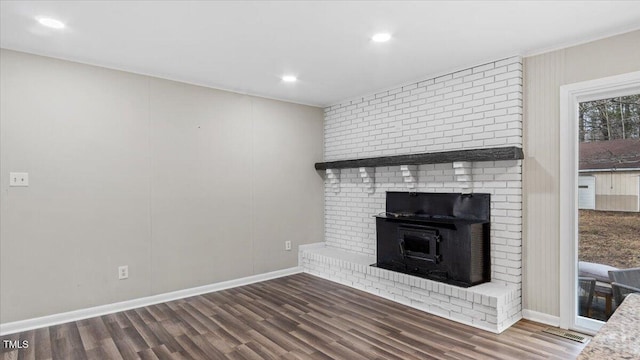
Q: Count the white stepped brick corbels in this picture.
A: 4